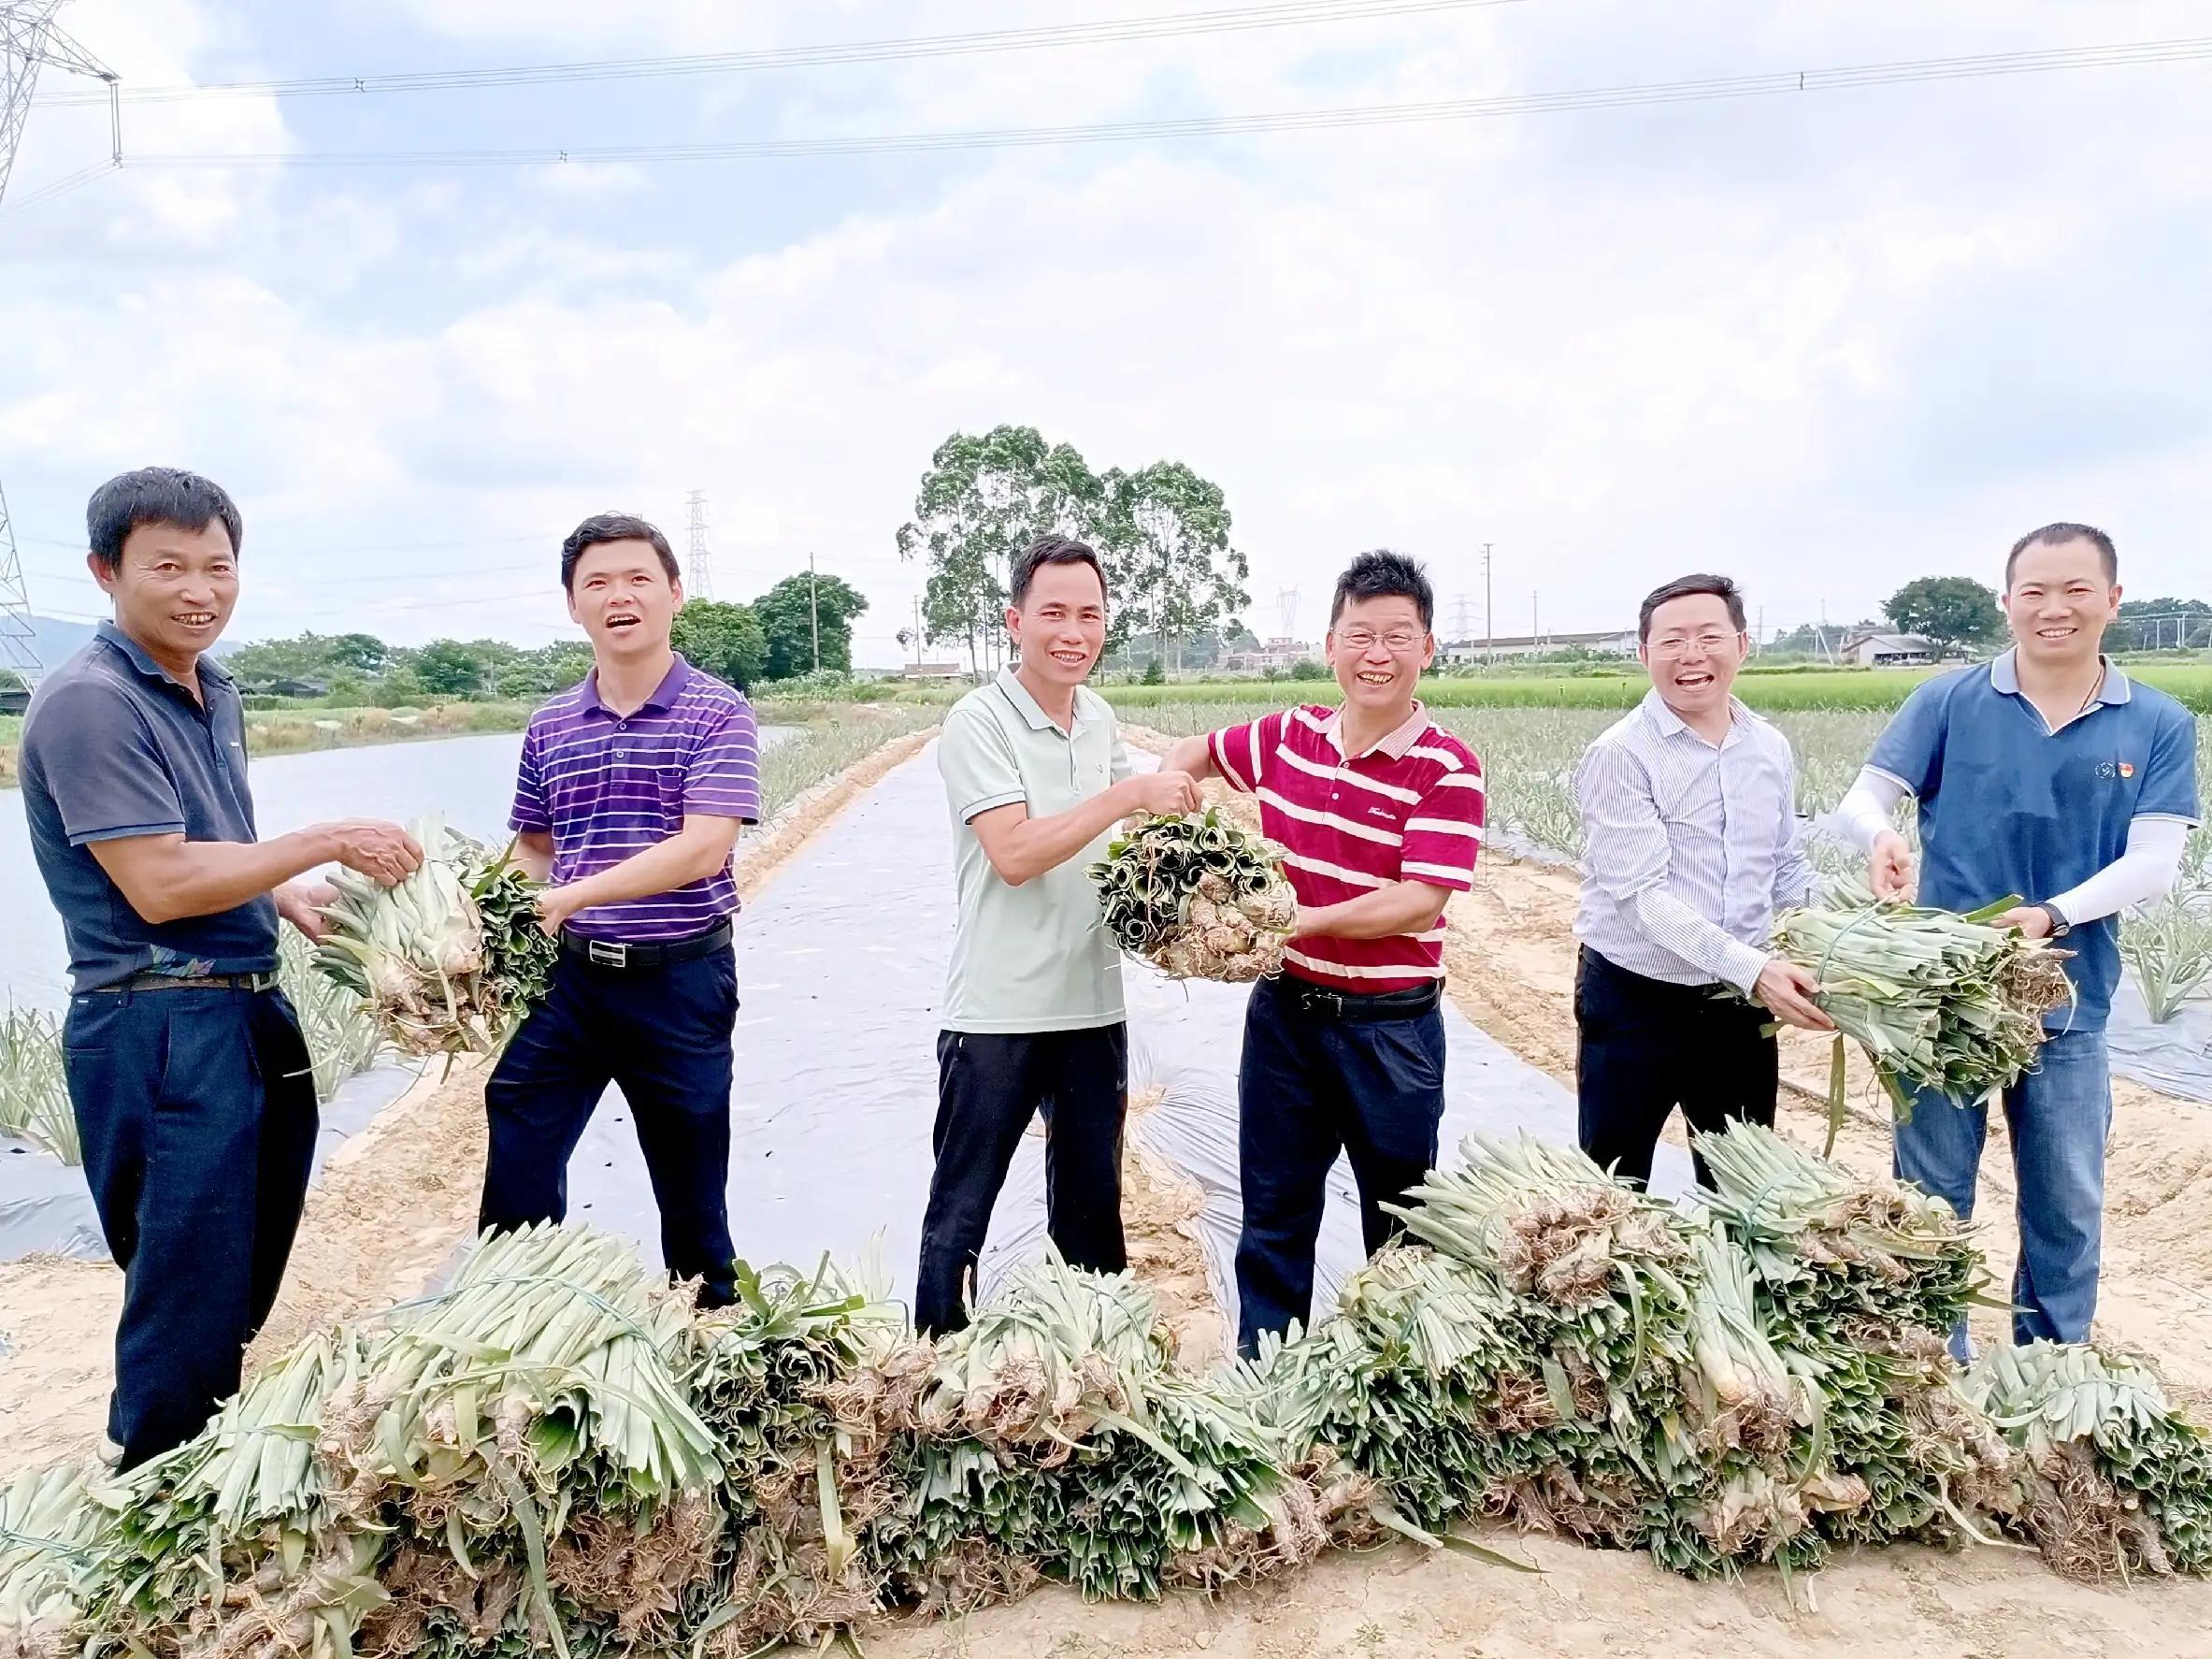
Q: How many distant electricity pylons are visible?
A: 3